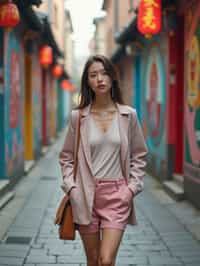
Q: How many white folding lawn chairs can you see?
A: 0